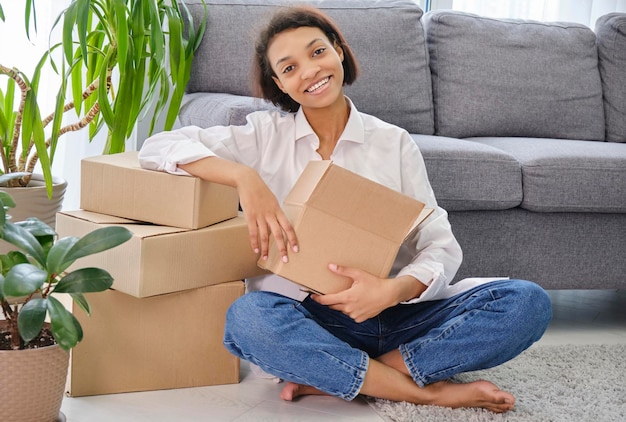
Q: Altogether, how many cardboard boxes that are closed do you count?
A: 3